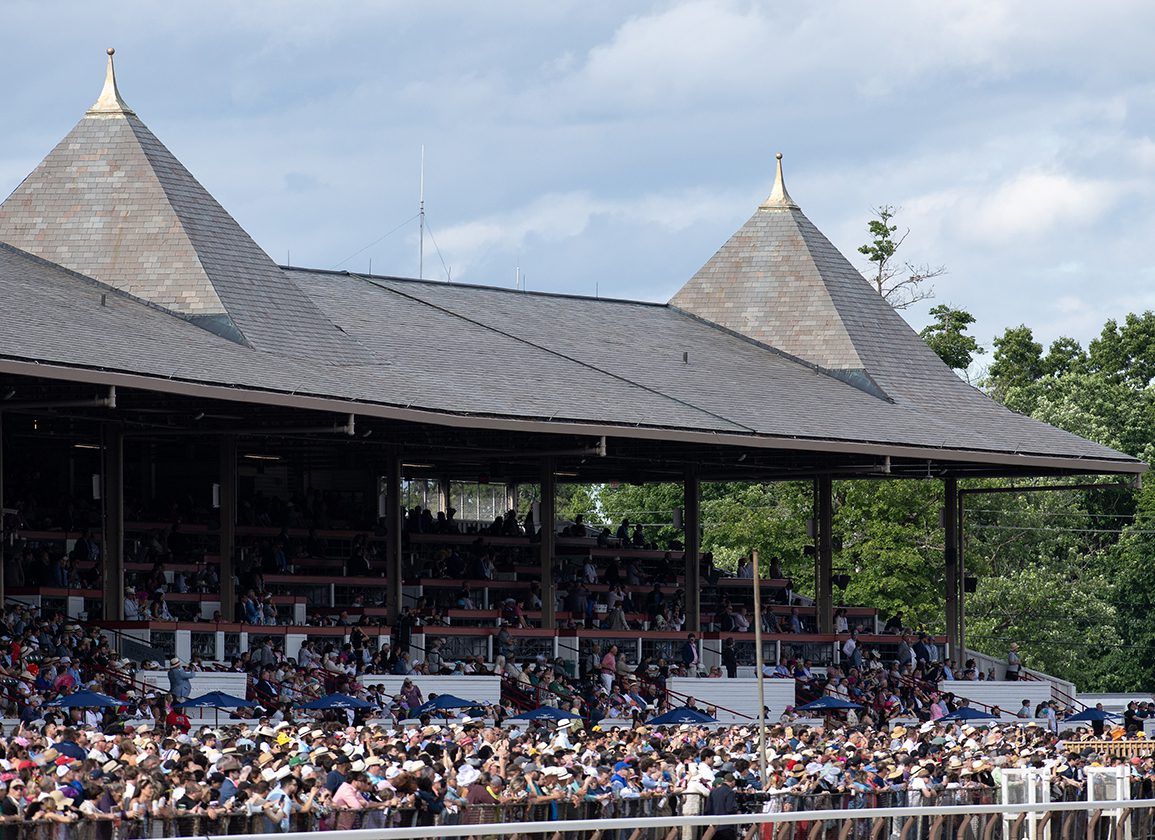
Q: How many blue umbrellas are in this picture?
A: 9